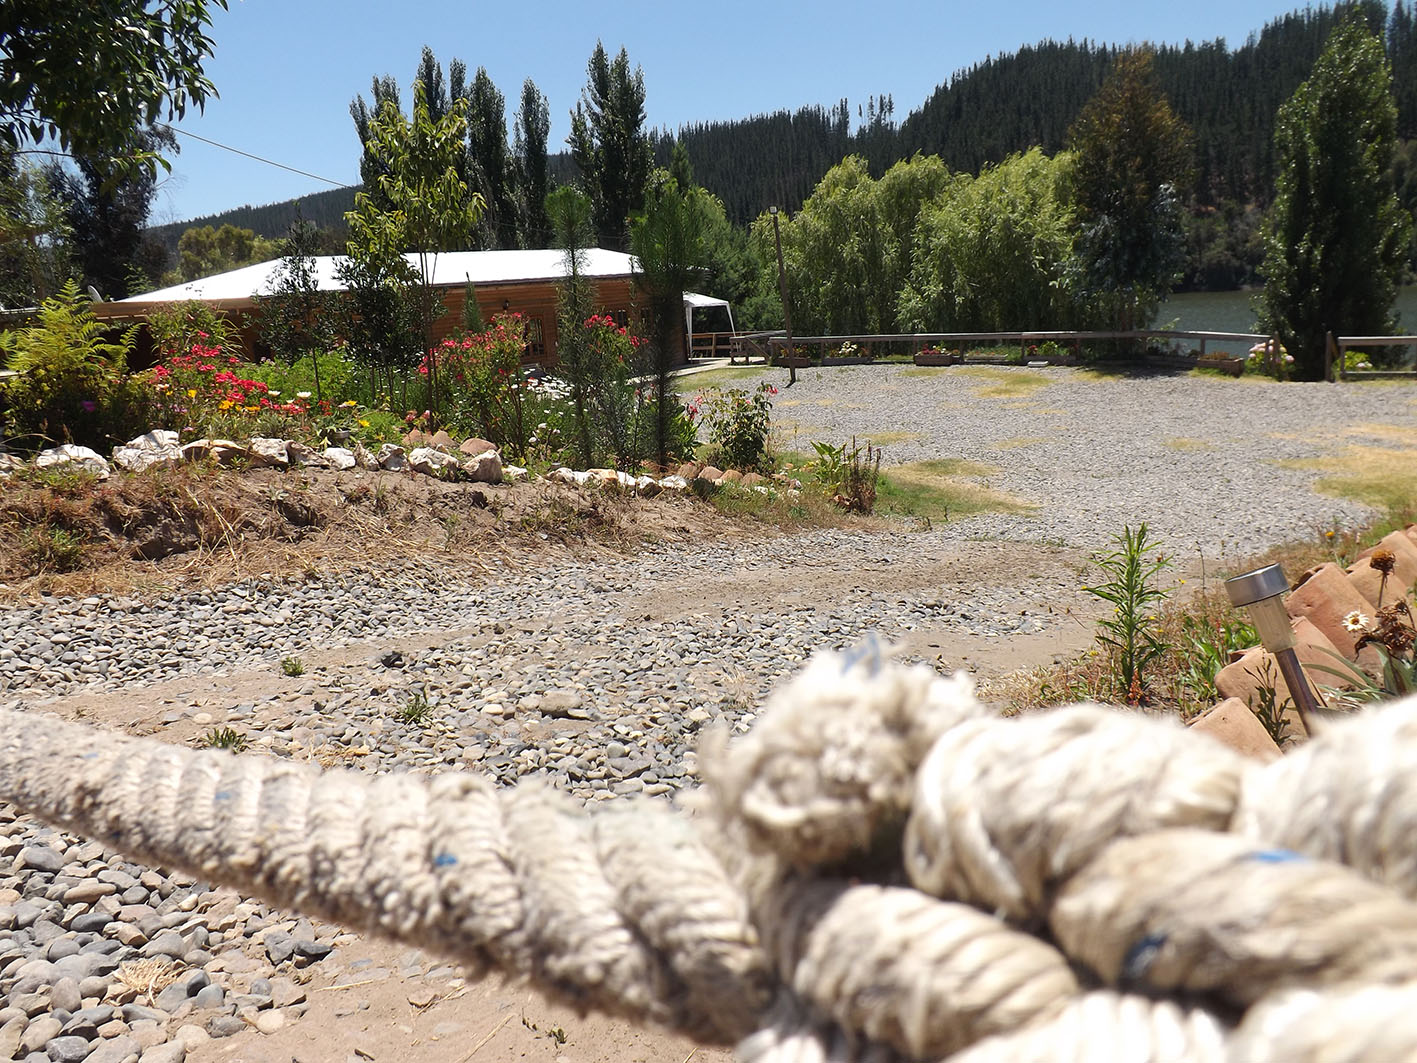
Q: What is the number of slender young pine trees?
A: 2